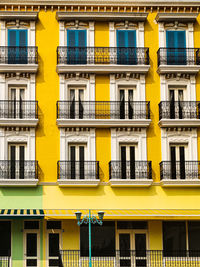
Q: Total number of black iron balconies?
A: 10